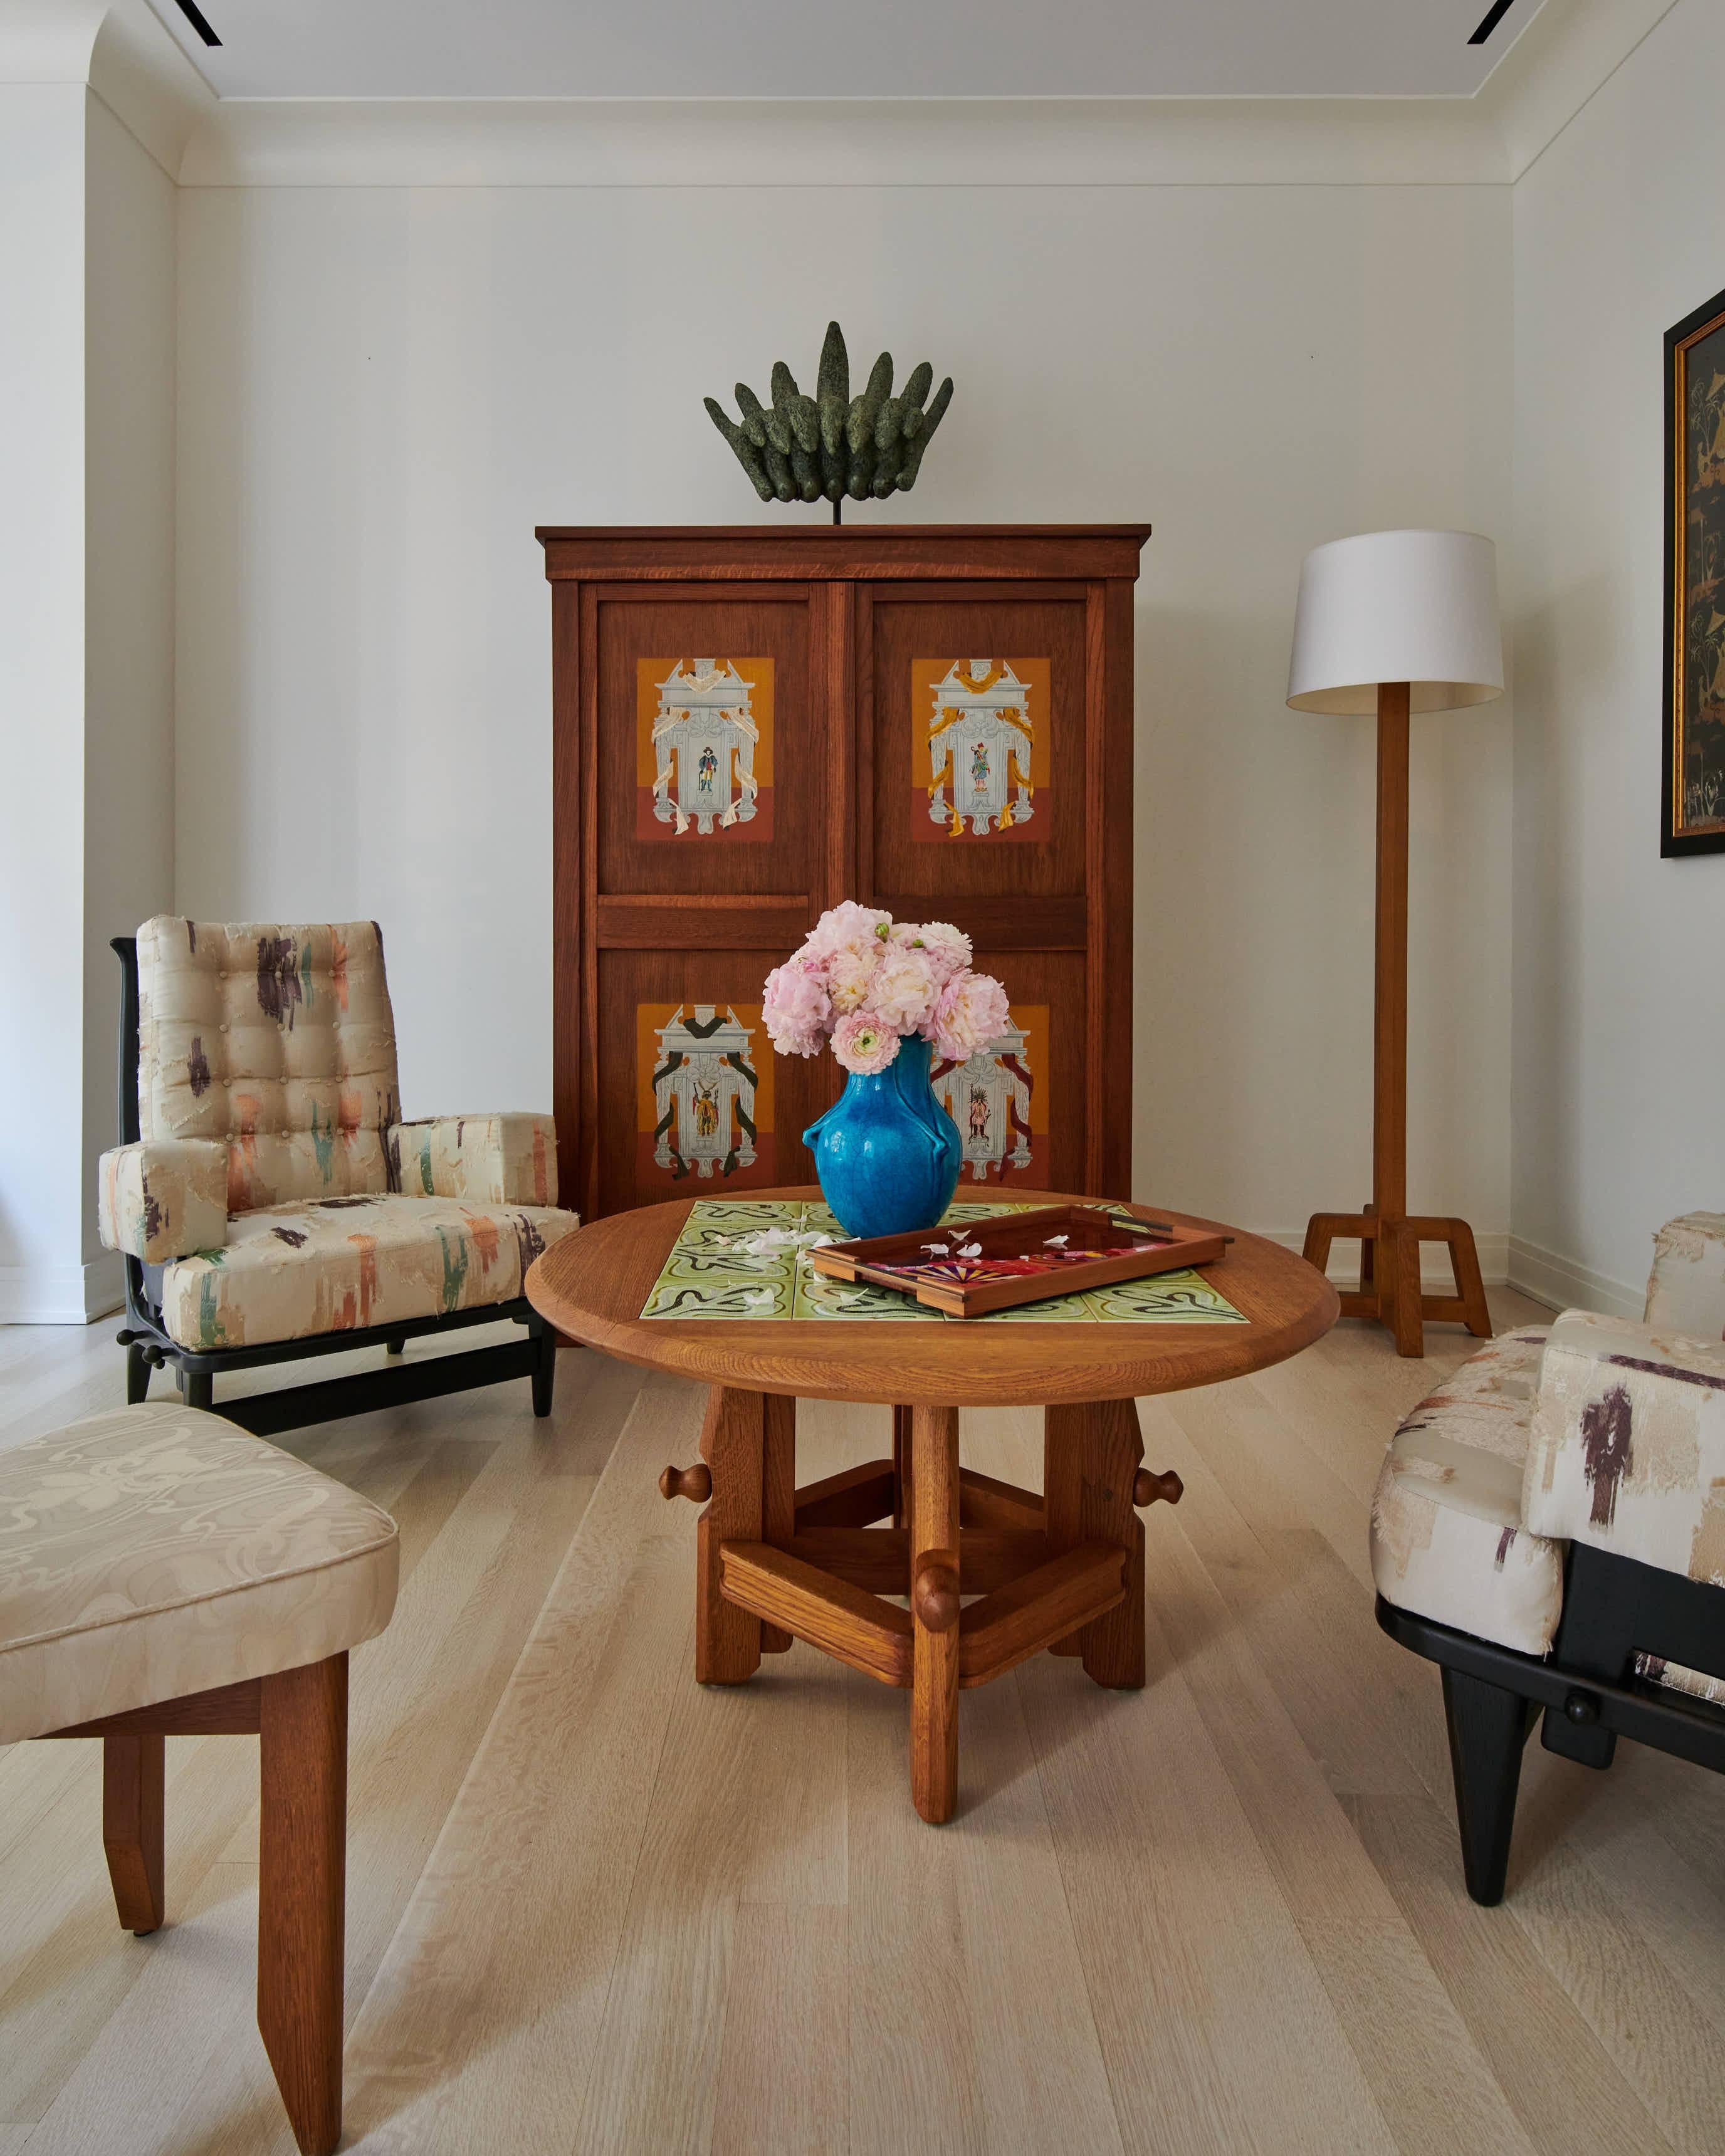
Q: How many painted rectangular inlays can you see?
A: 4